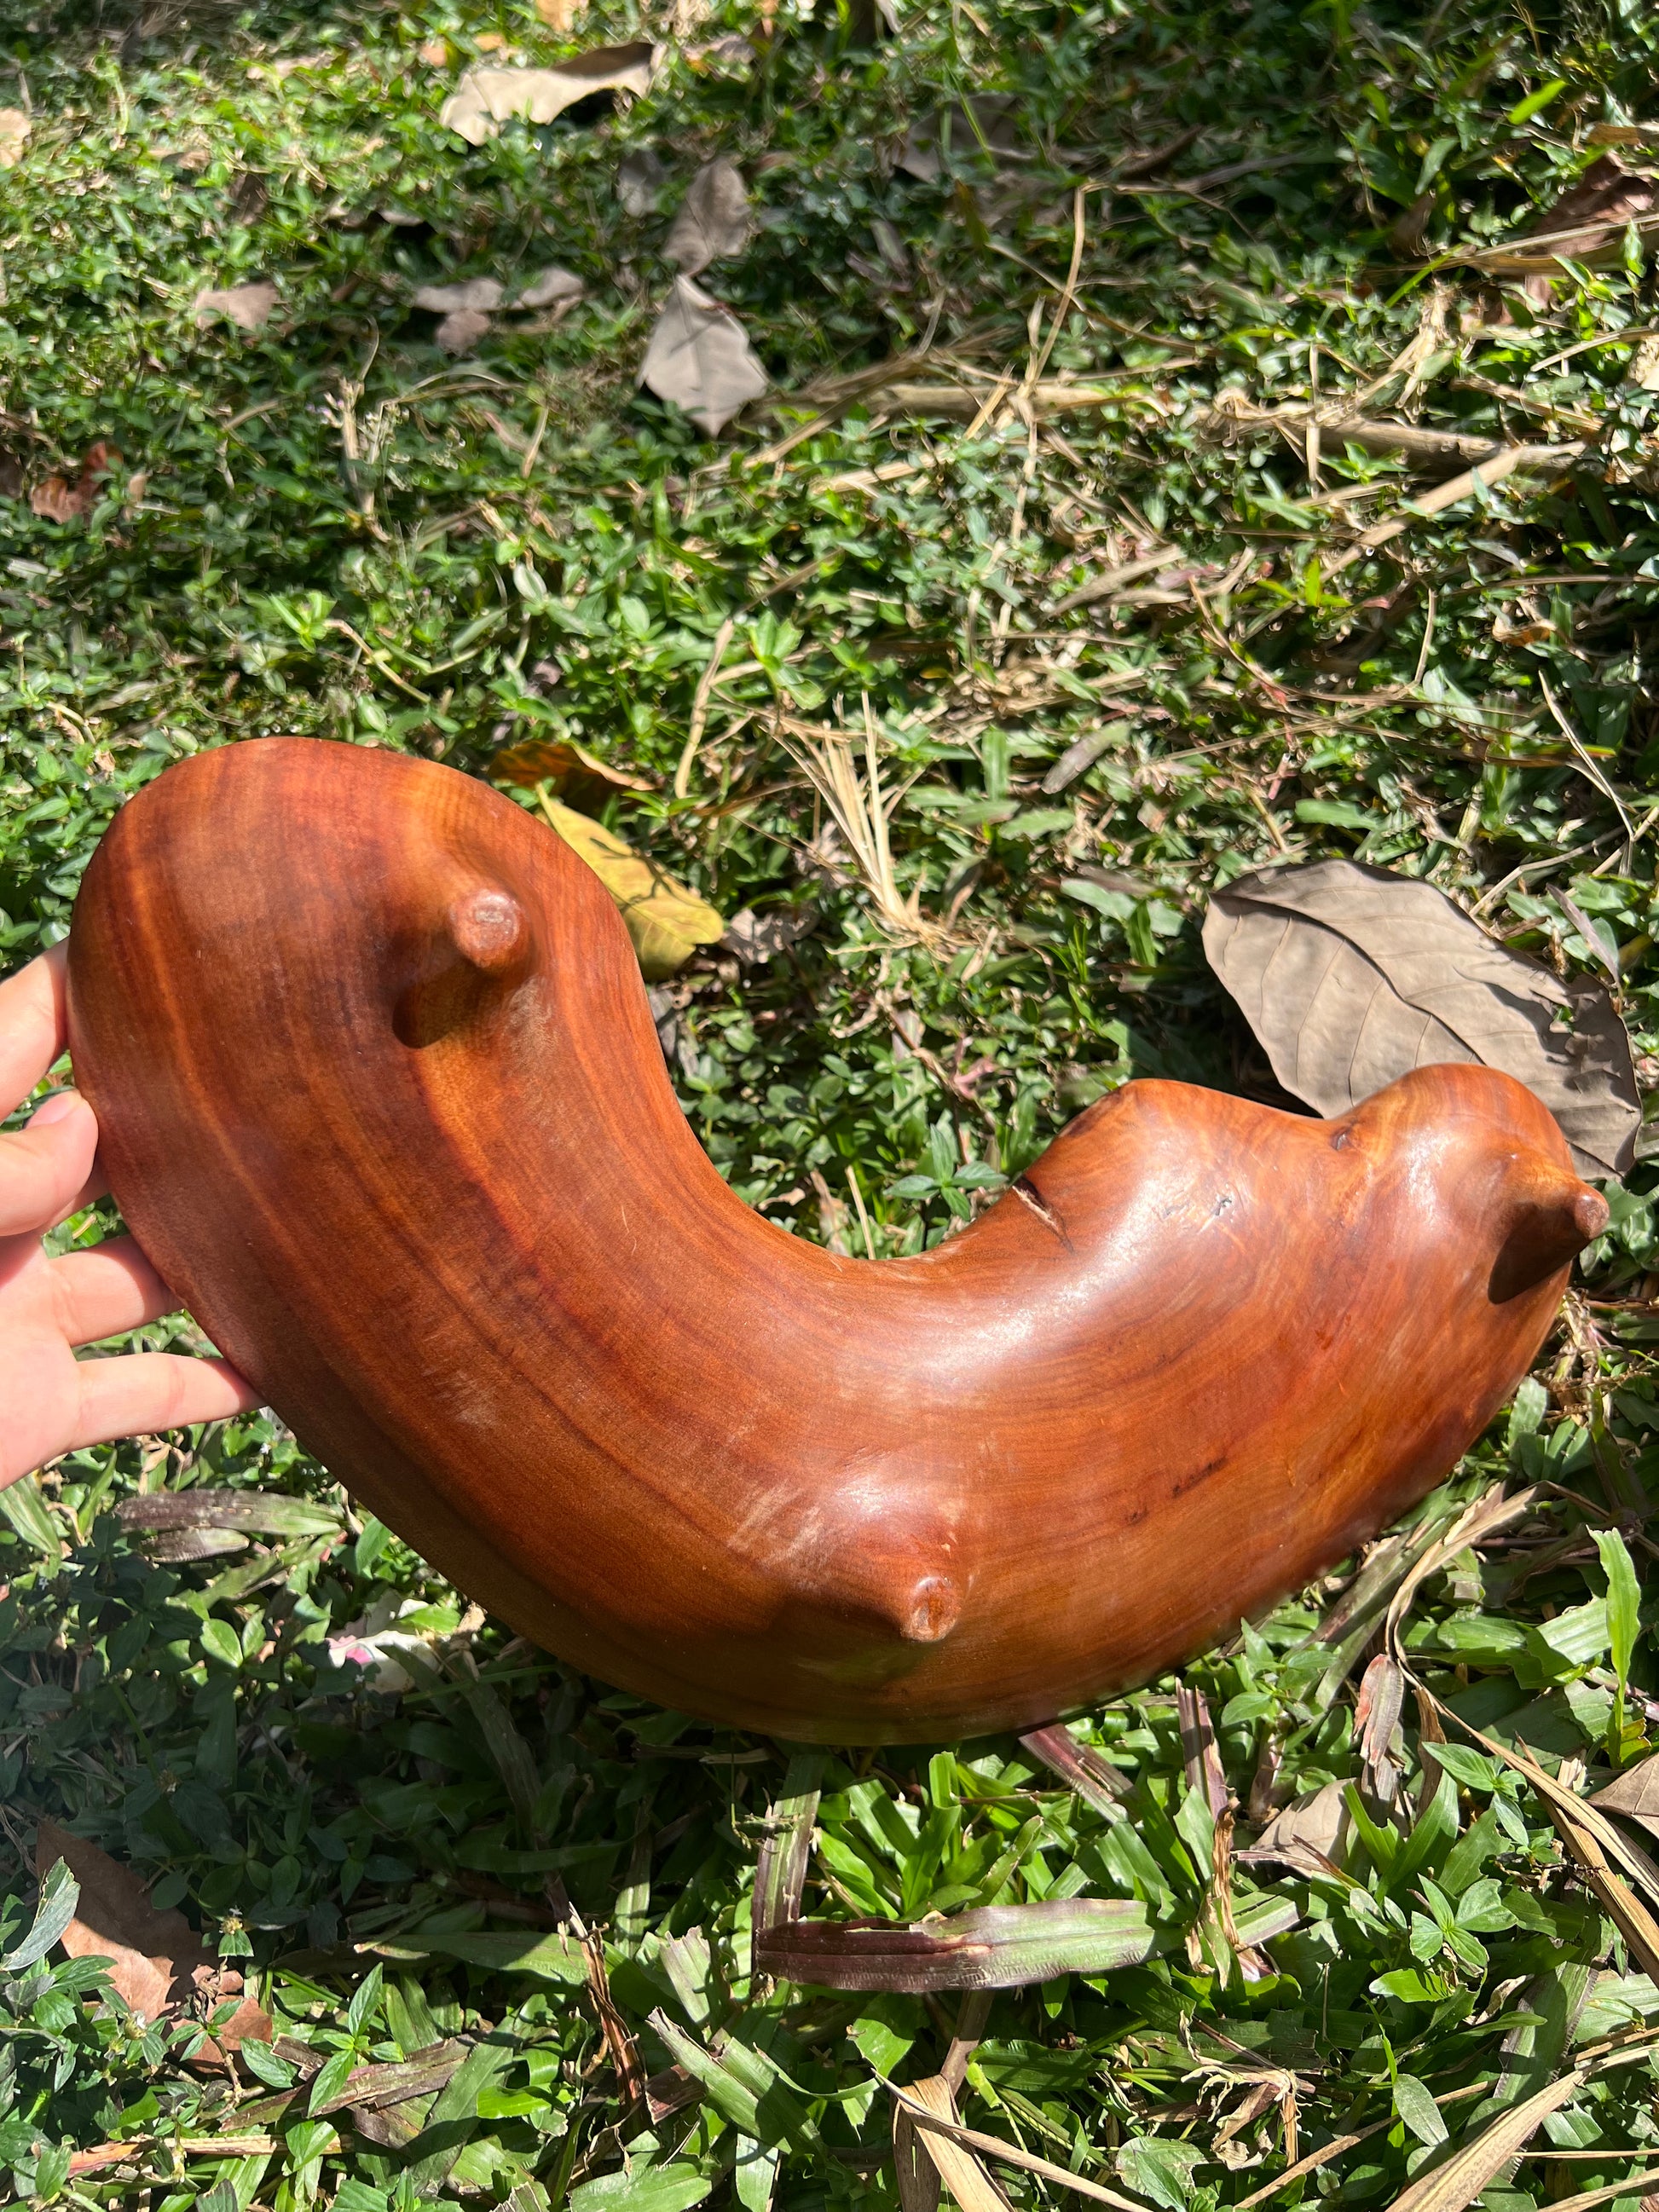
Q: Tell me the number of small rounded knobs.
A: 3